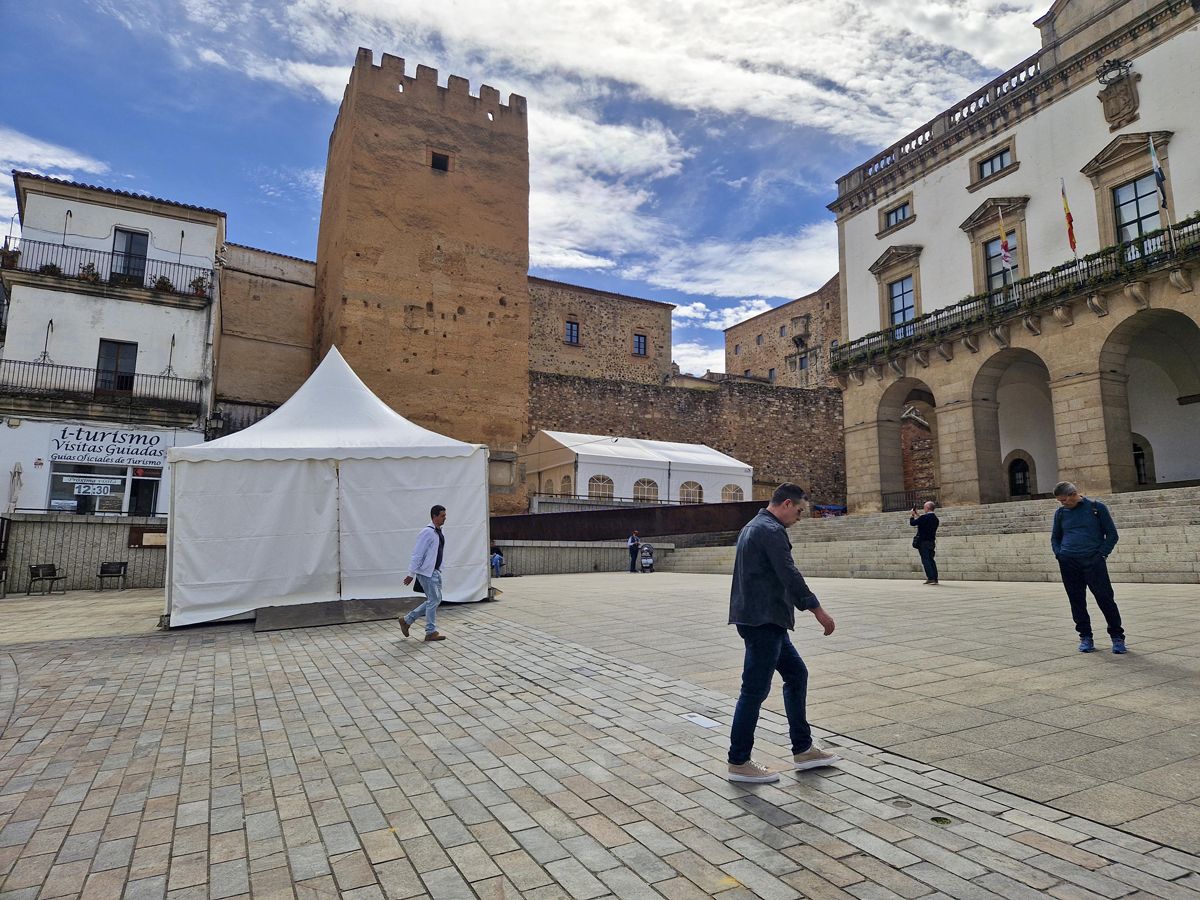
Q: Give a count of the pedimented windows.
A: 3